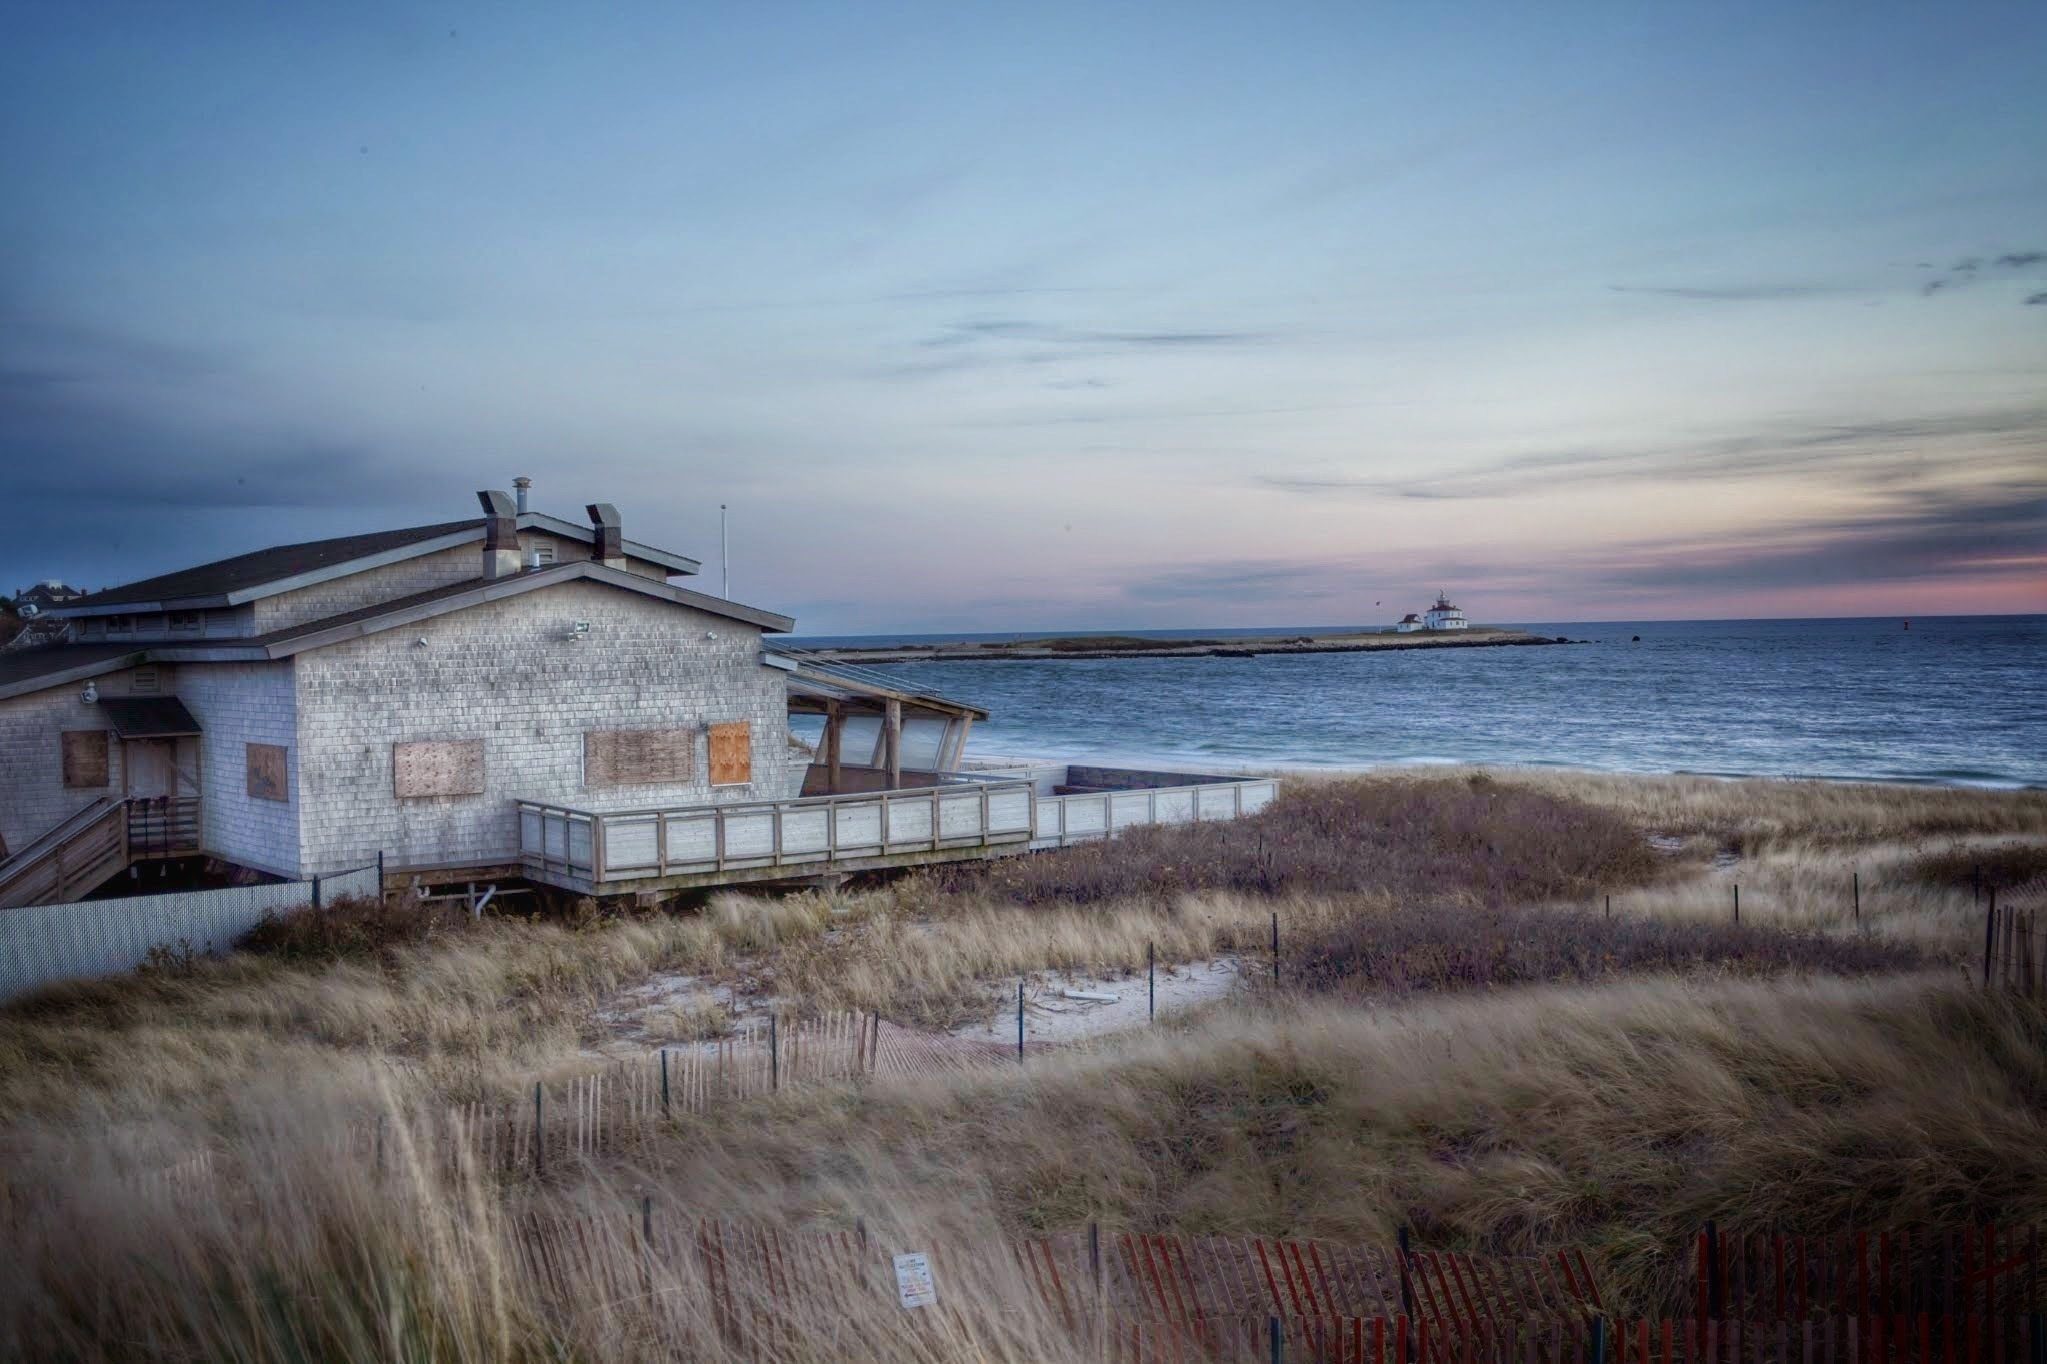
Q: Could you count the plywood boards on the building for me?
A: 5